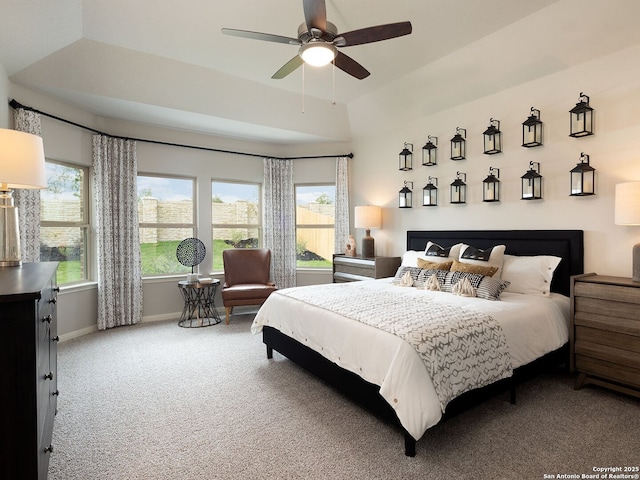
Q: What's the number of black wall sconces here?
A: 12